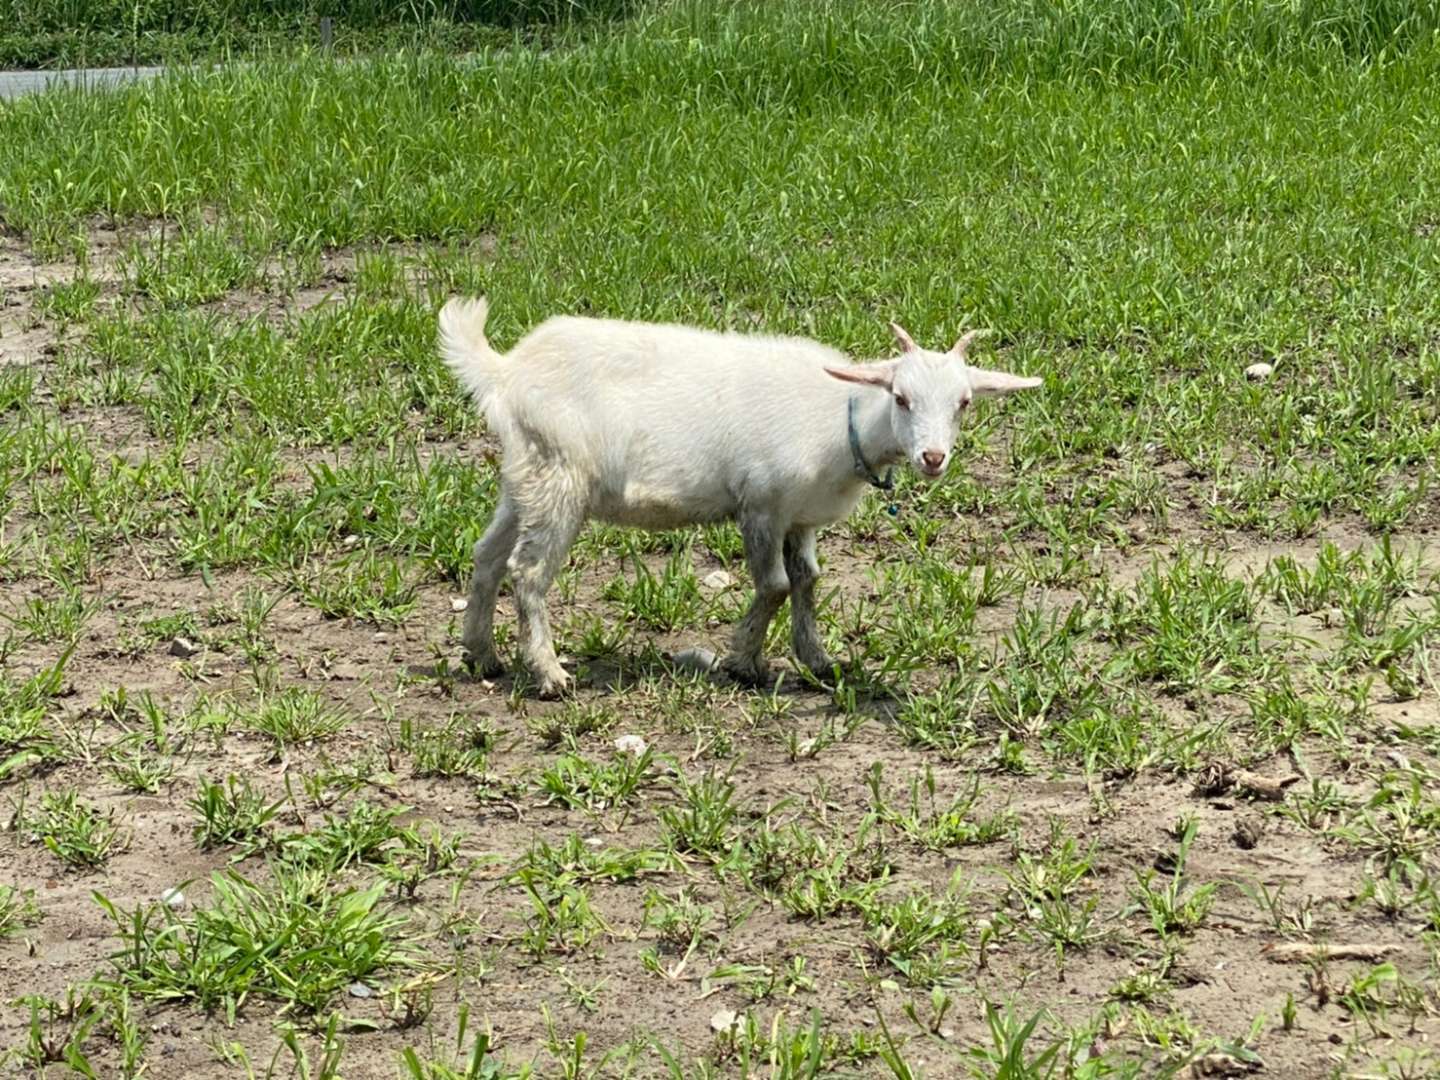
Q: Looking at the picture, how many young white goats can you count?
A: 1